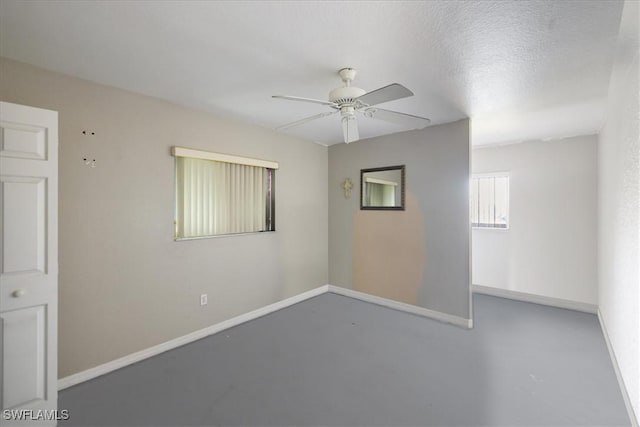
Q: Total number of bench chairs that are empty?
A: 0